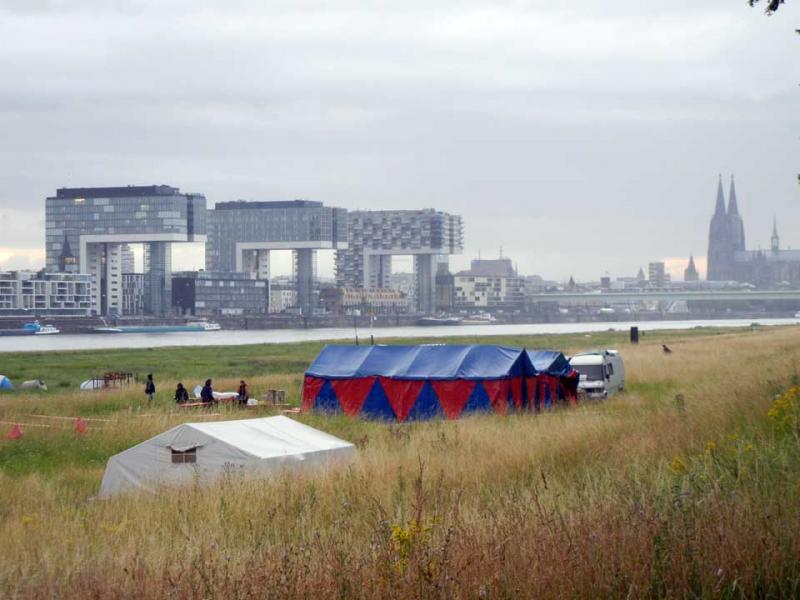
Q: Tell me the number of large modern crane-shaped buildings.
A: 3